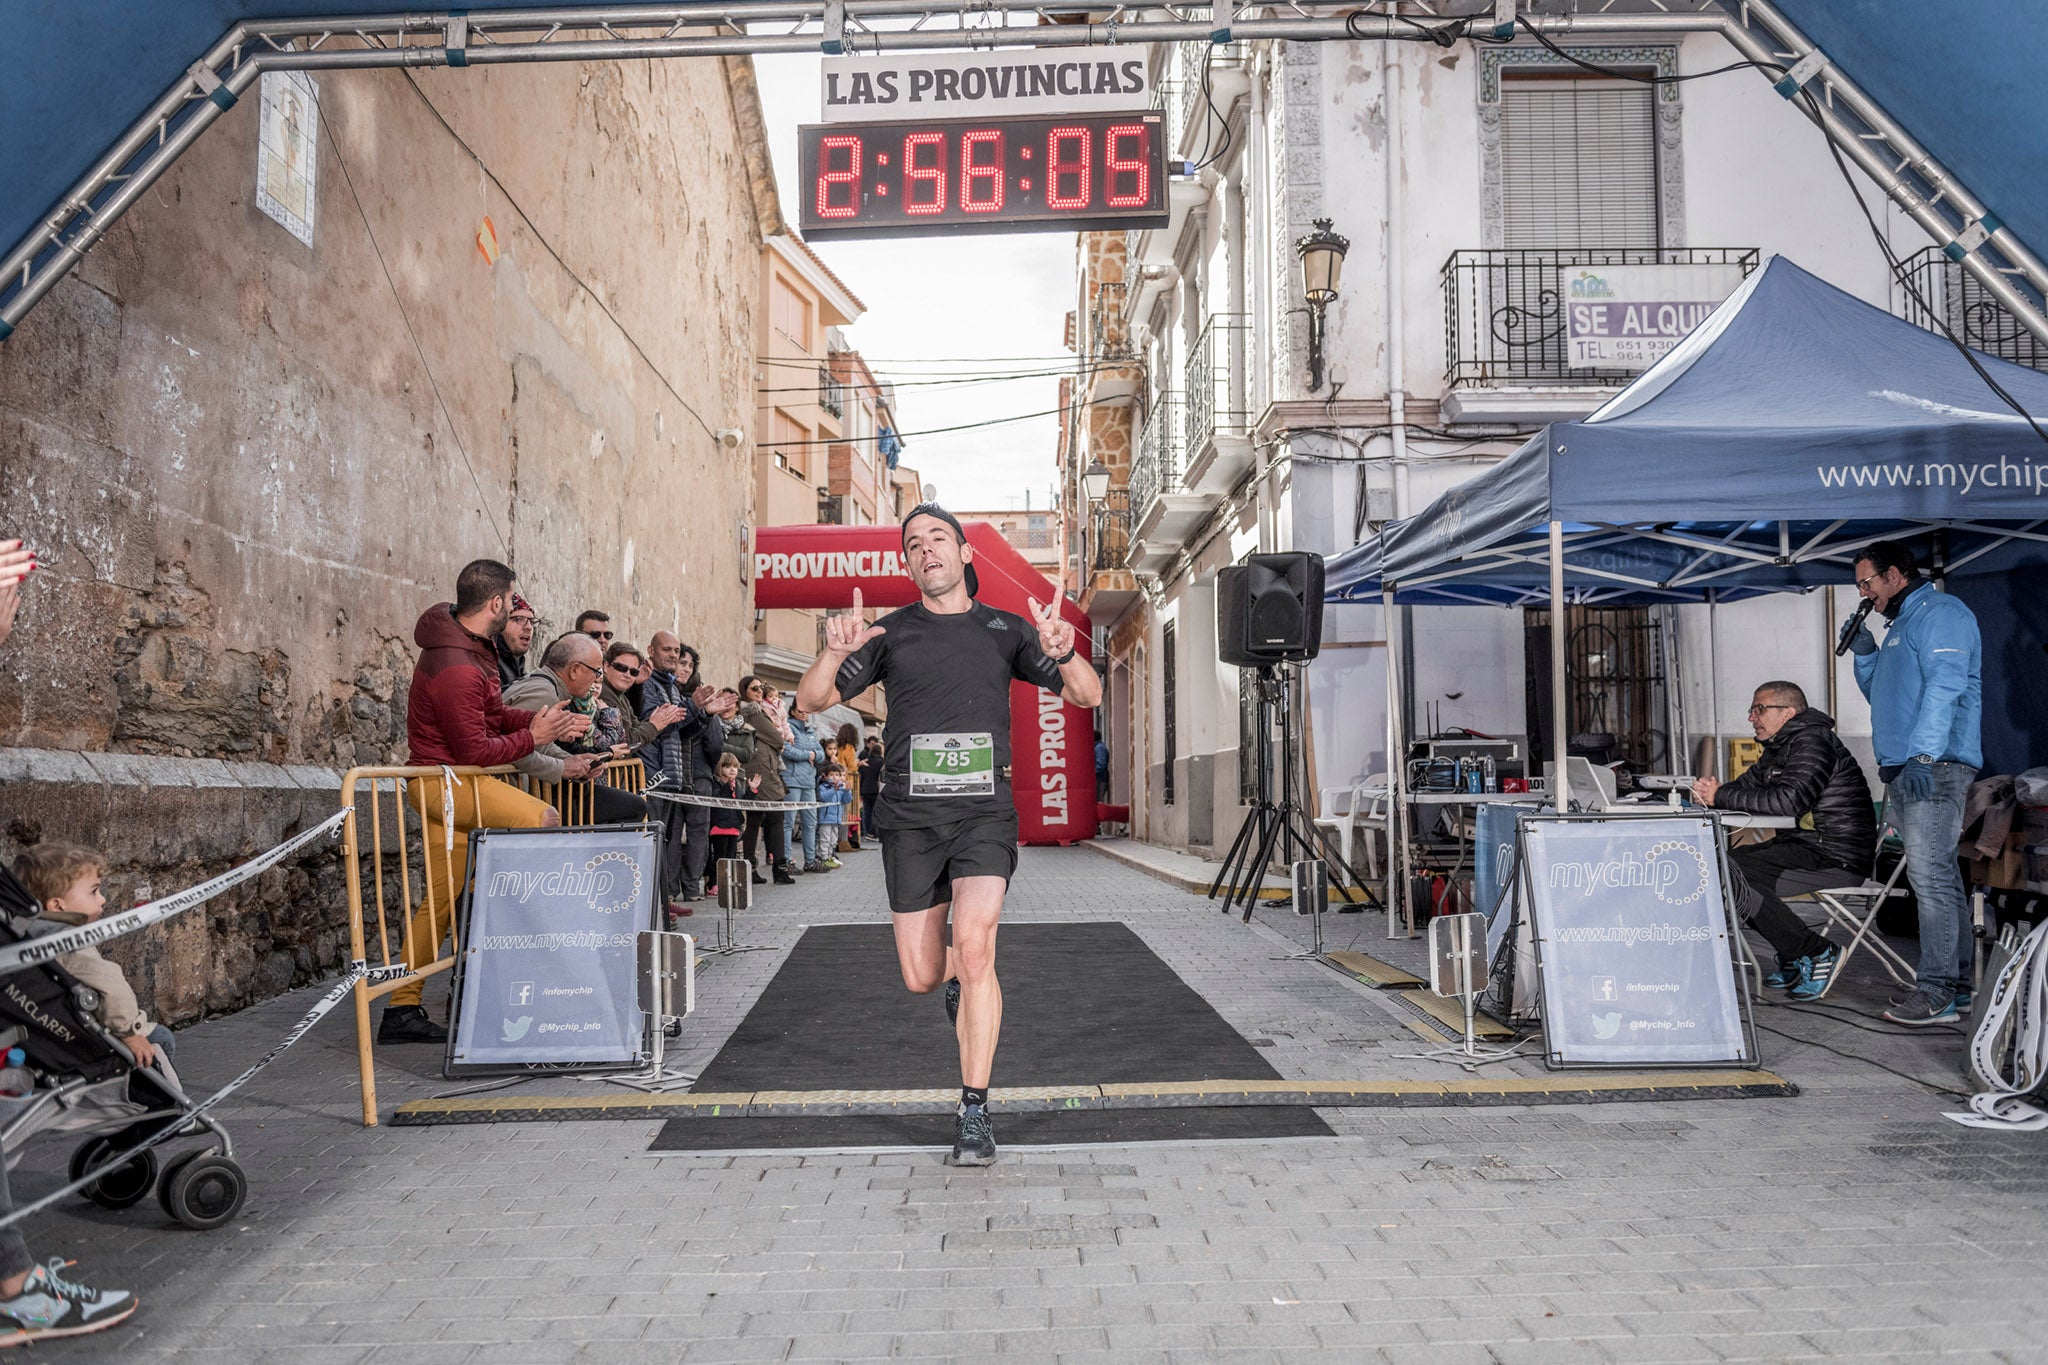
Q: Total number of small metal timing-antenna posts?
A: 4